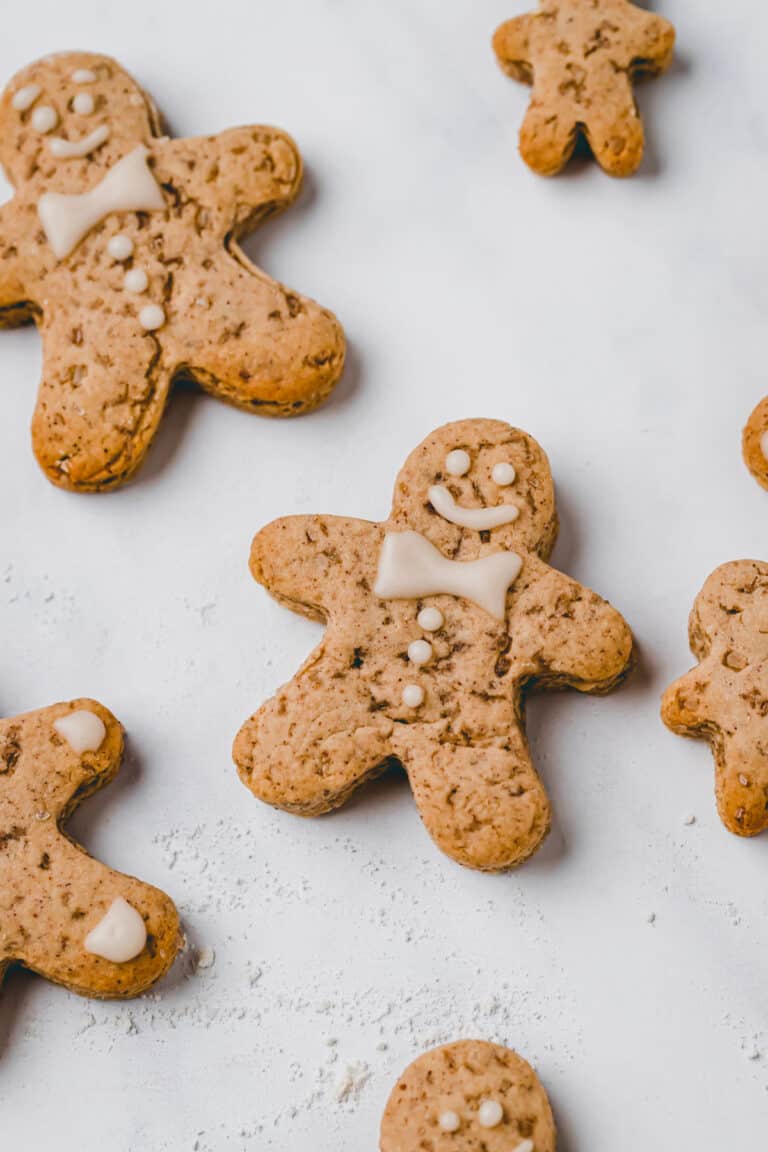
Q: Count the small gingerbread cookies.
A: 2